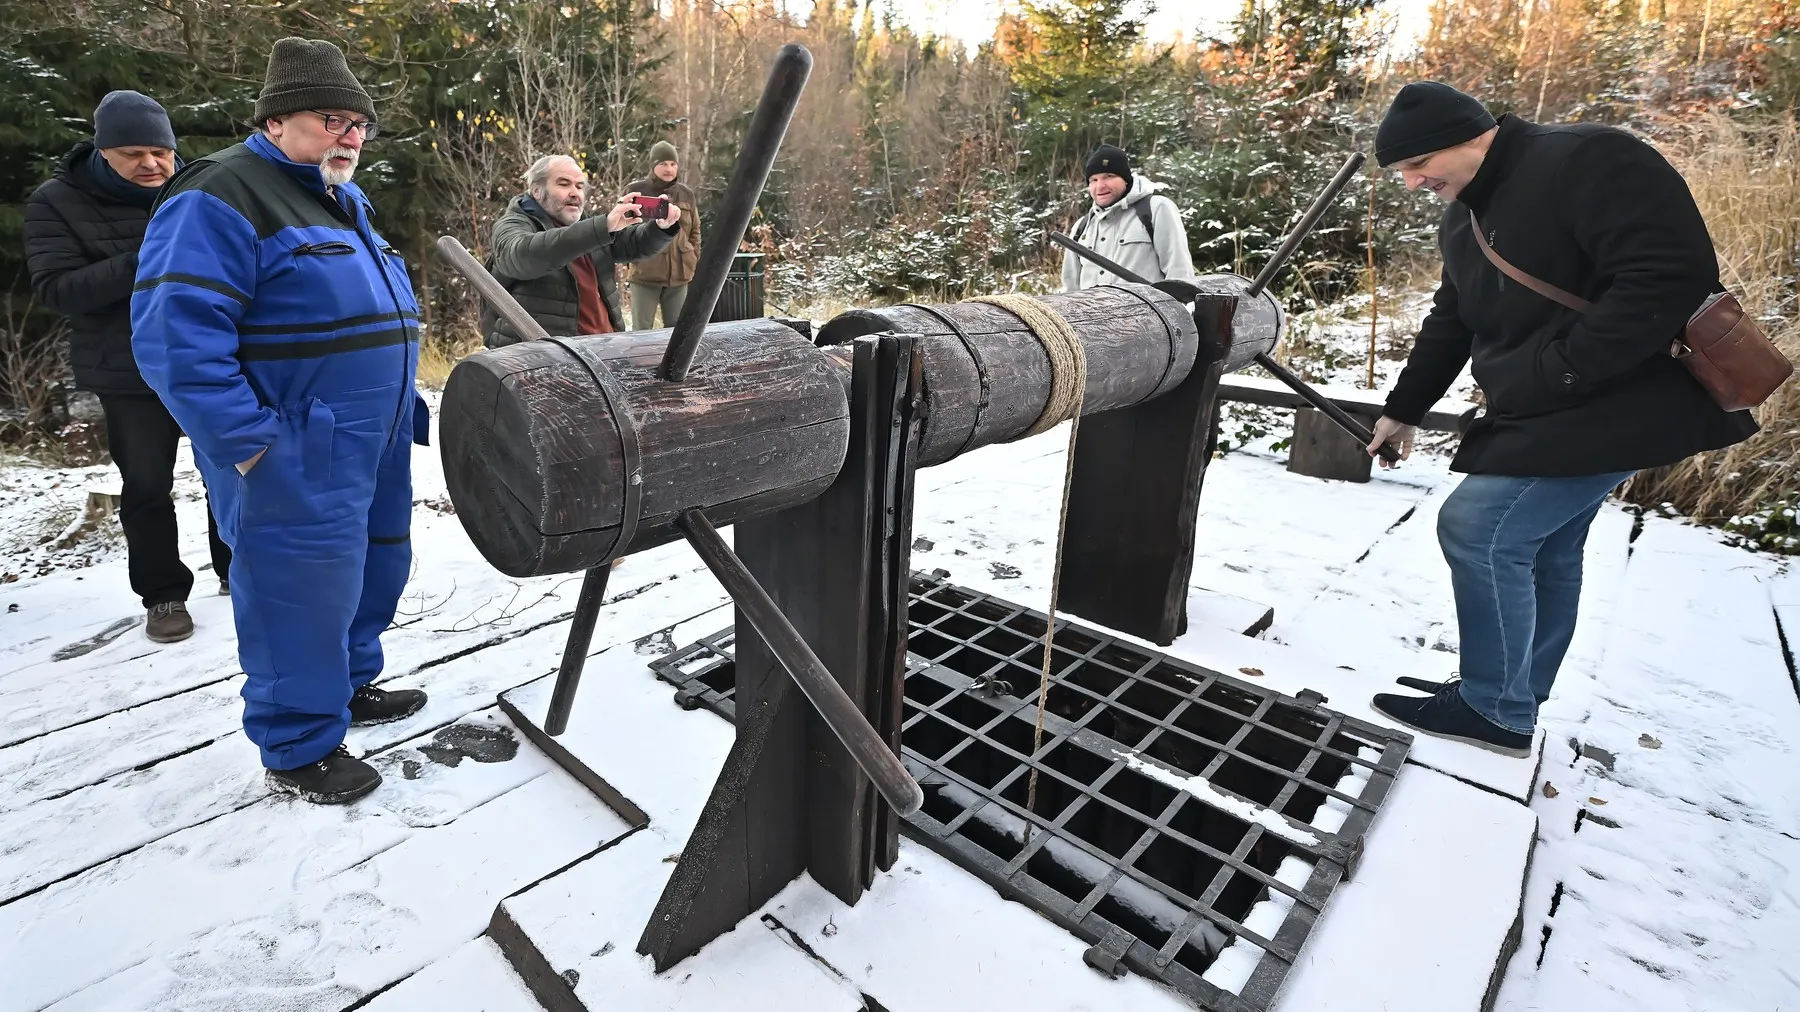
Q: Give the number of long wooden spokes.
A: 7